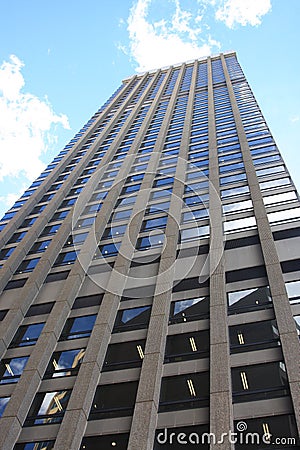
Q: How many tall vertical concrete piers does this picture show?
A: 8